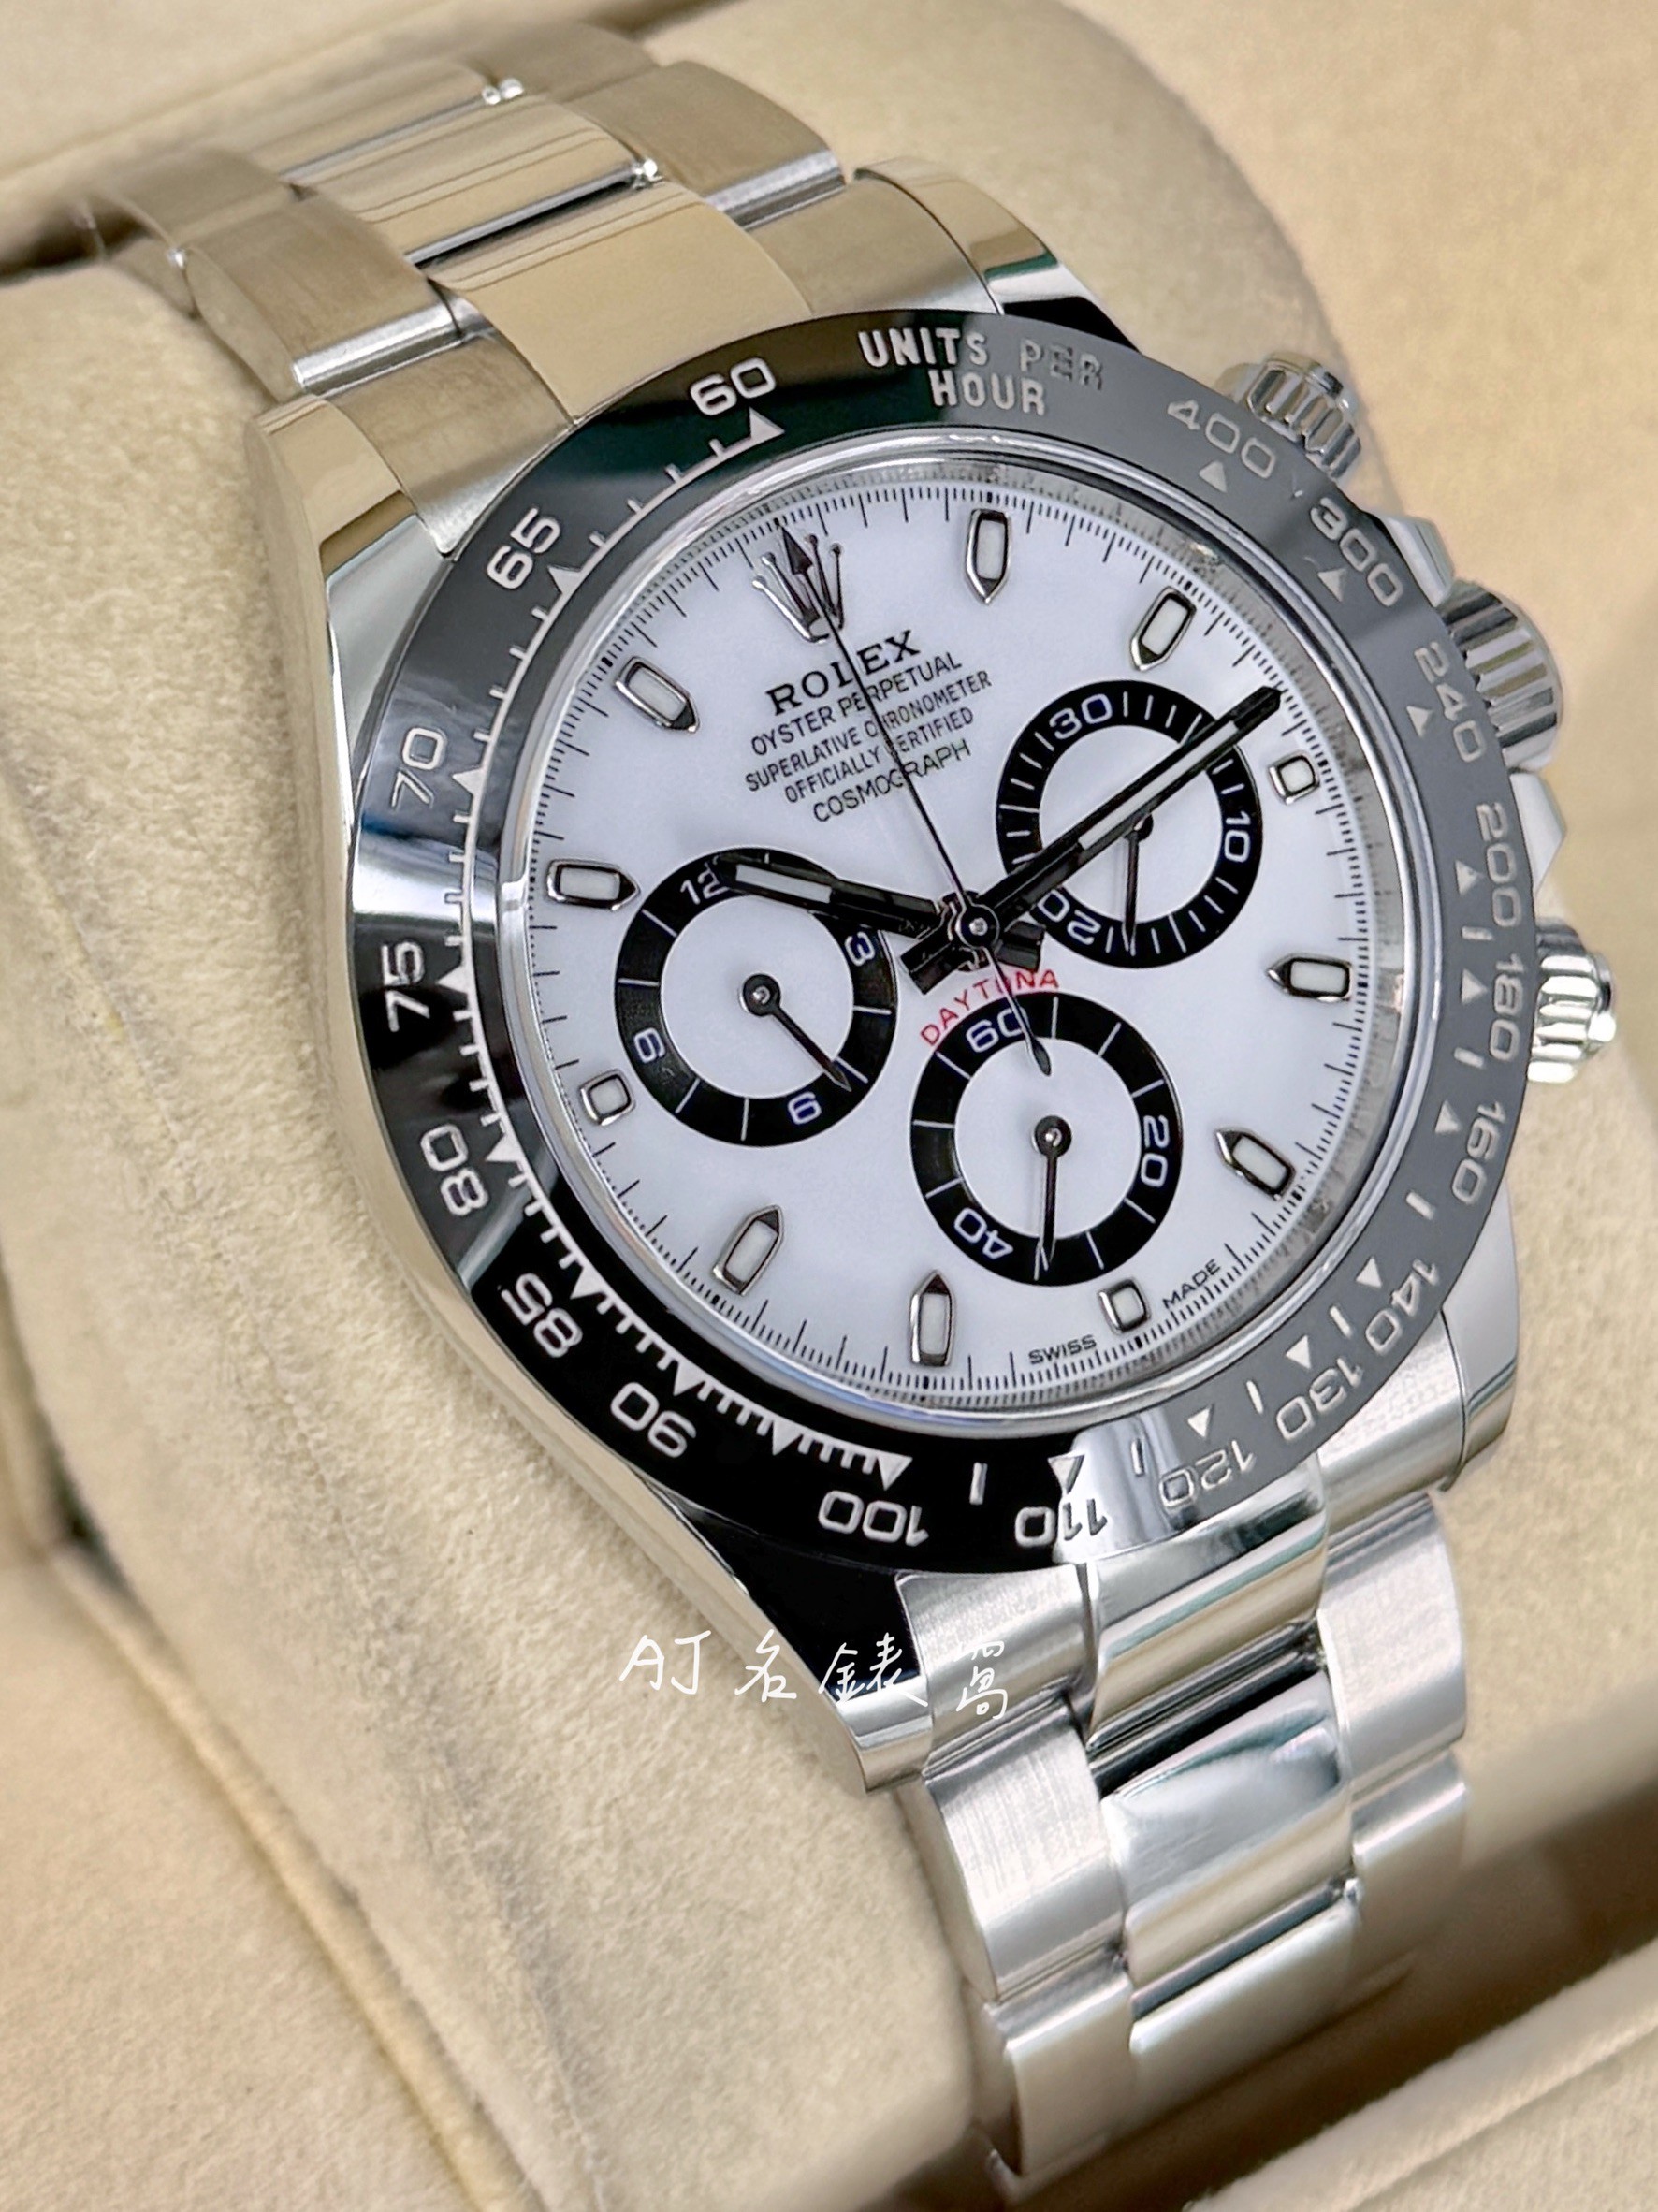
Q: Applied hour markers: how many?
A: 11